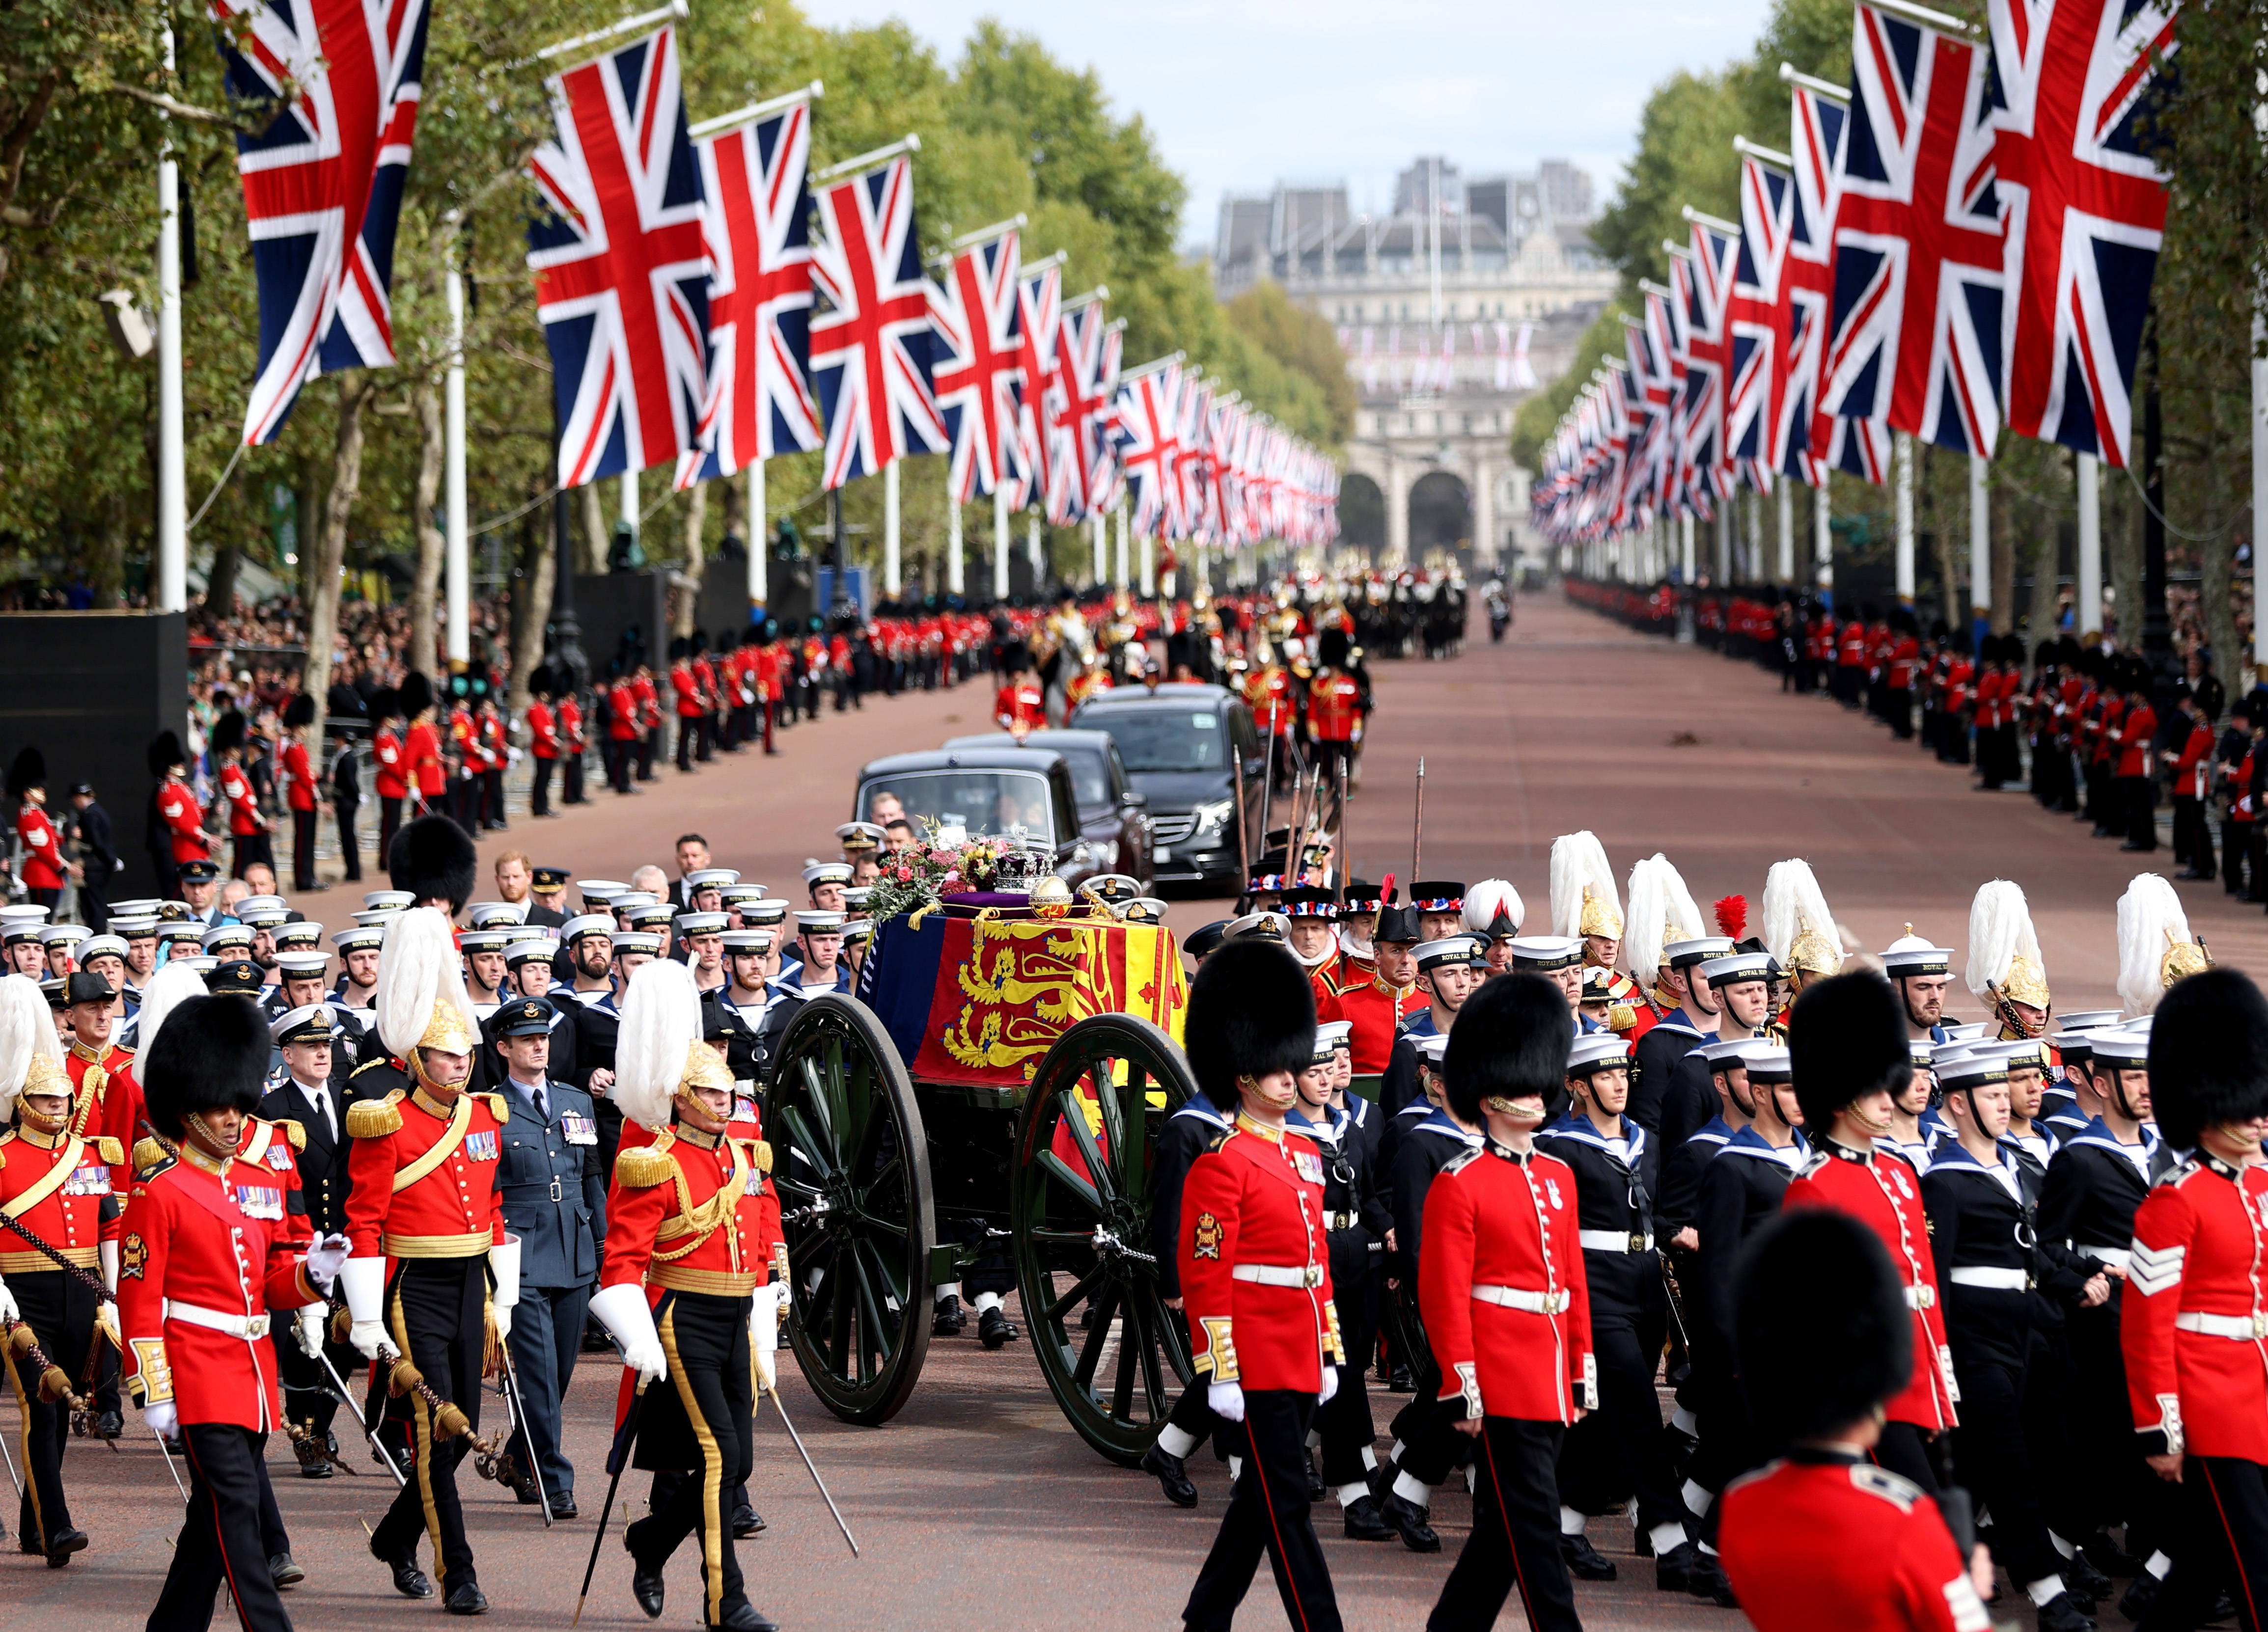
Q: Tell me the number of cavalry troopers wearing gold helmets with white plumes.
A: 9